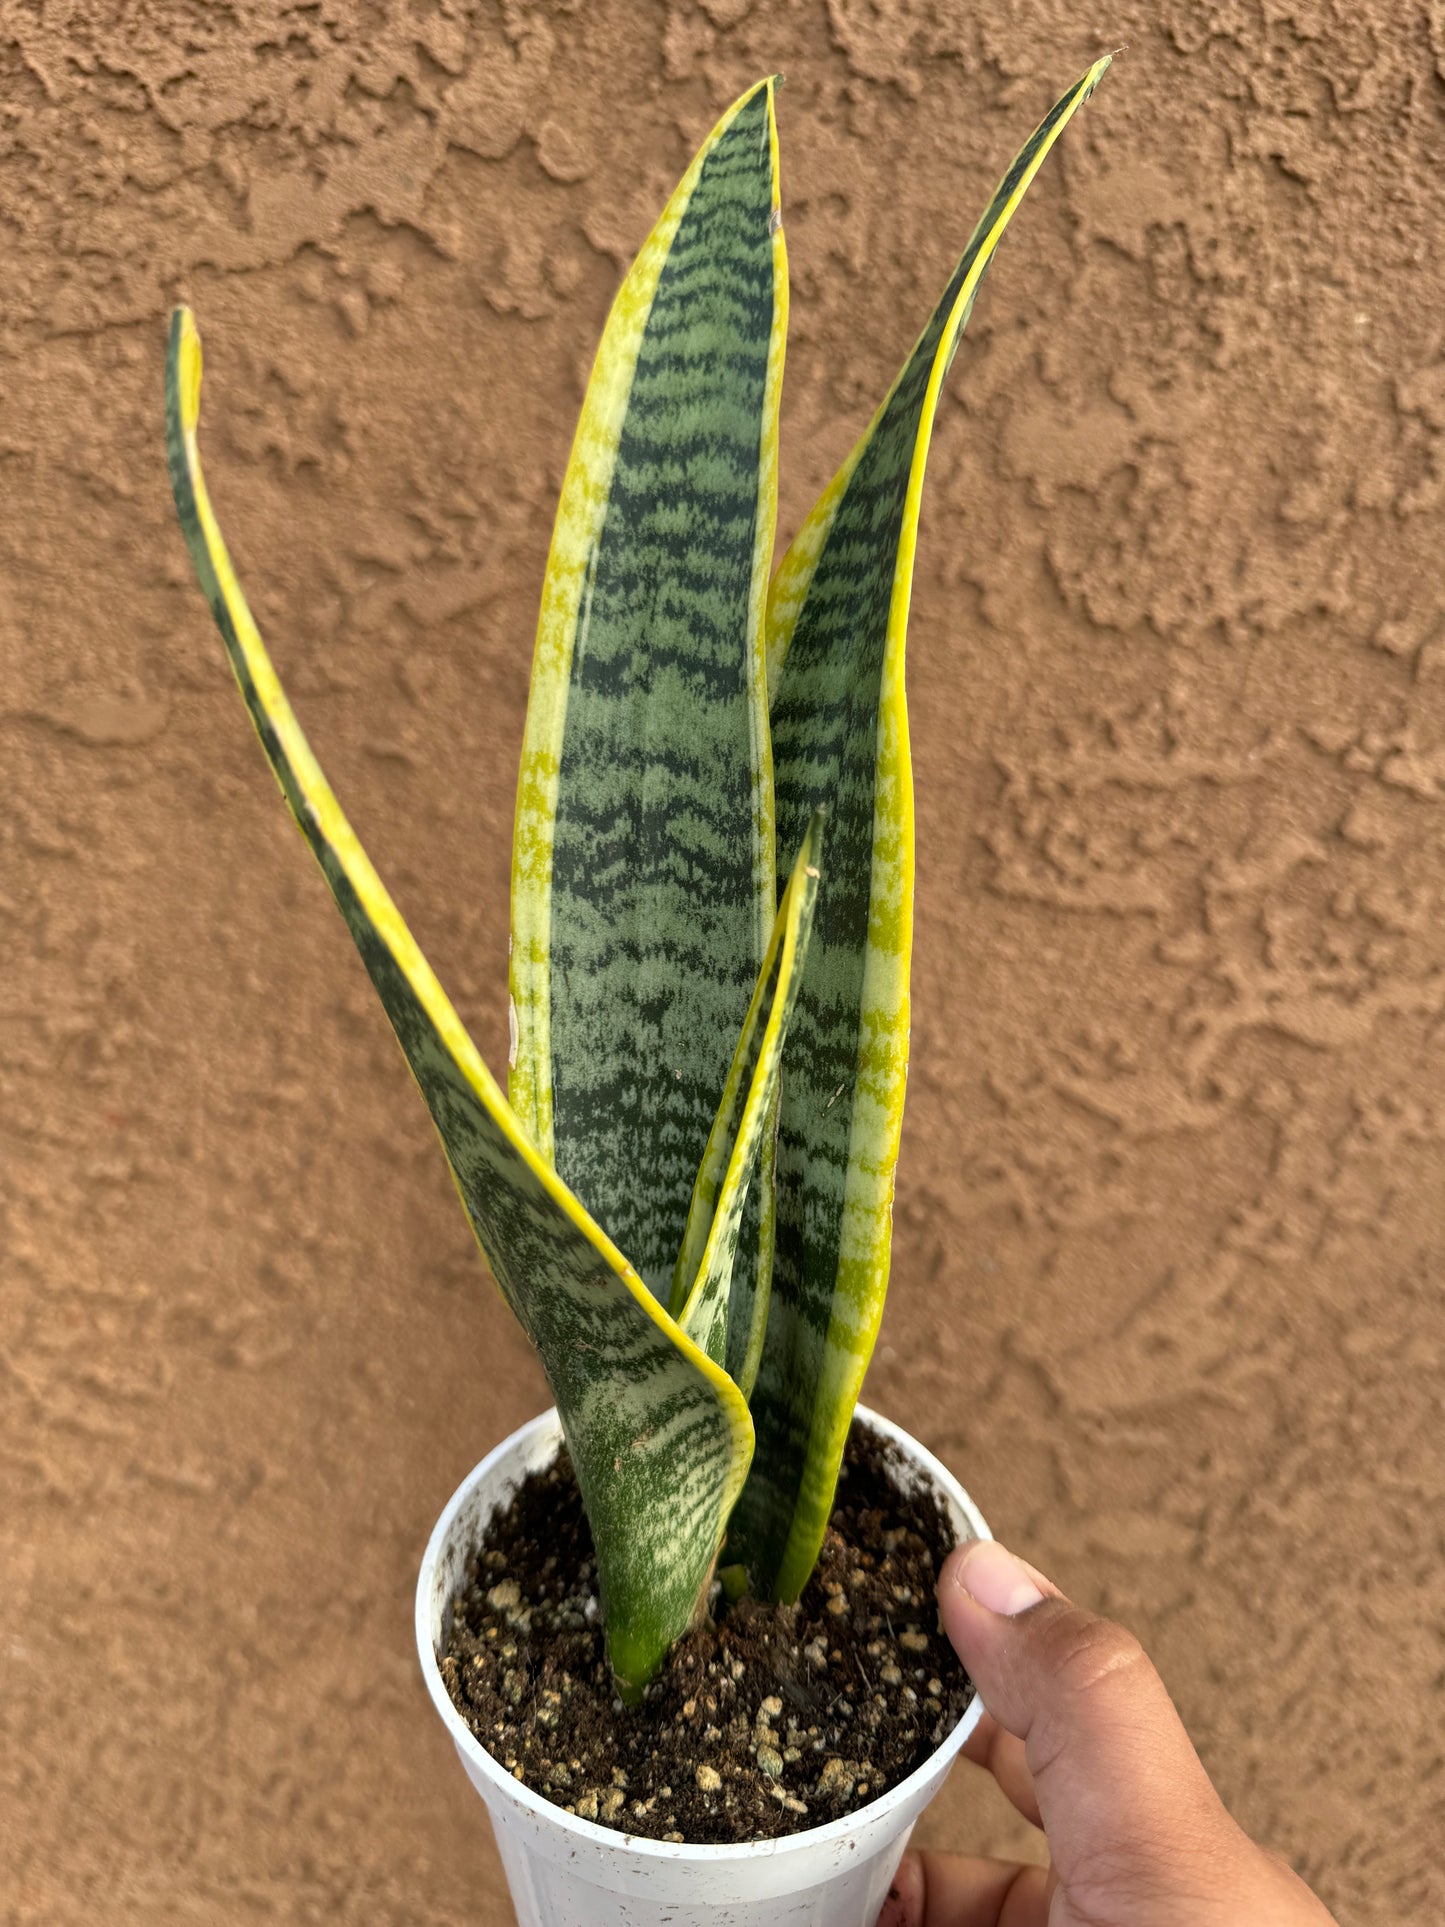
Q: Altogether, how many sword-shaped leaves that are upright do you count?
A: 4